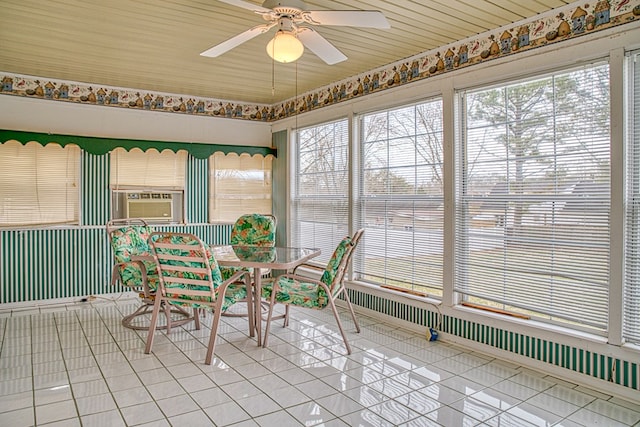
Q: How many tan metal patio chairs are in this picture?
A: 4